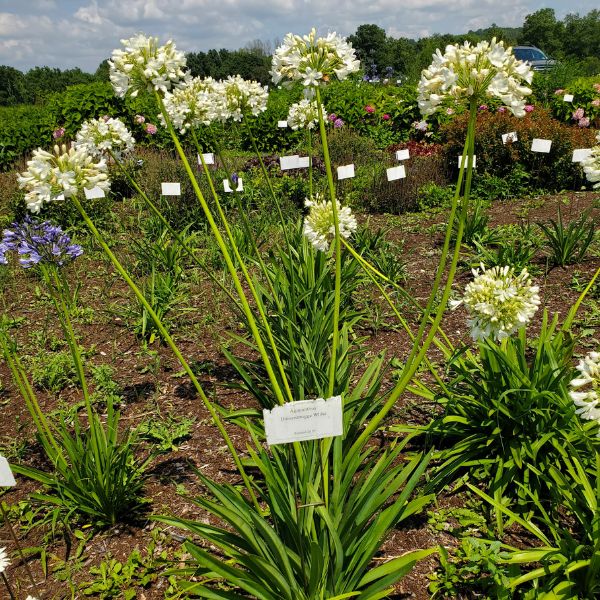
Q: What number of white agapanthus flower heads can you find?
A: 12